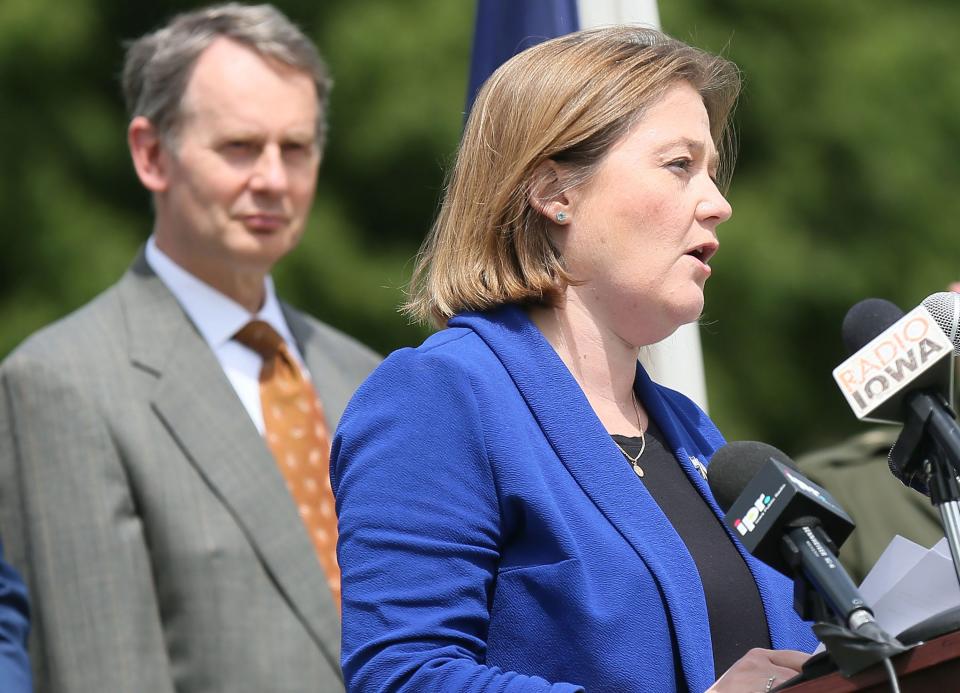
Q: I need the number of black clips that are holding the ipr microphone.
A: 2